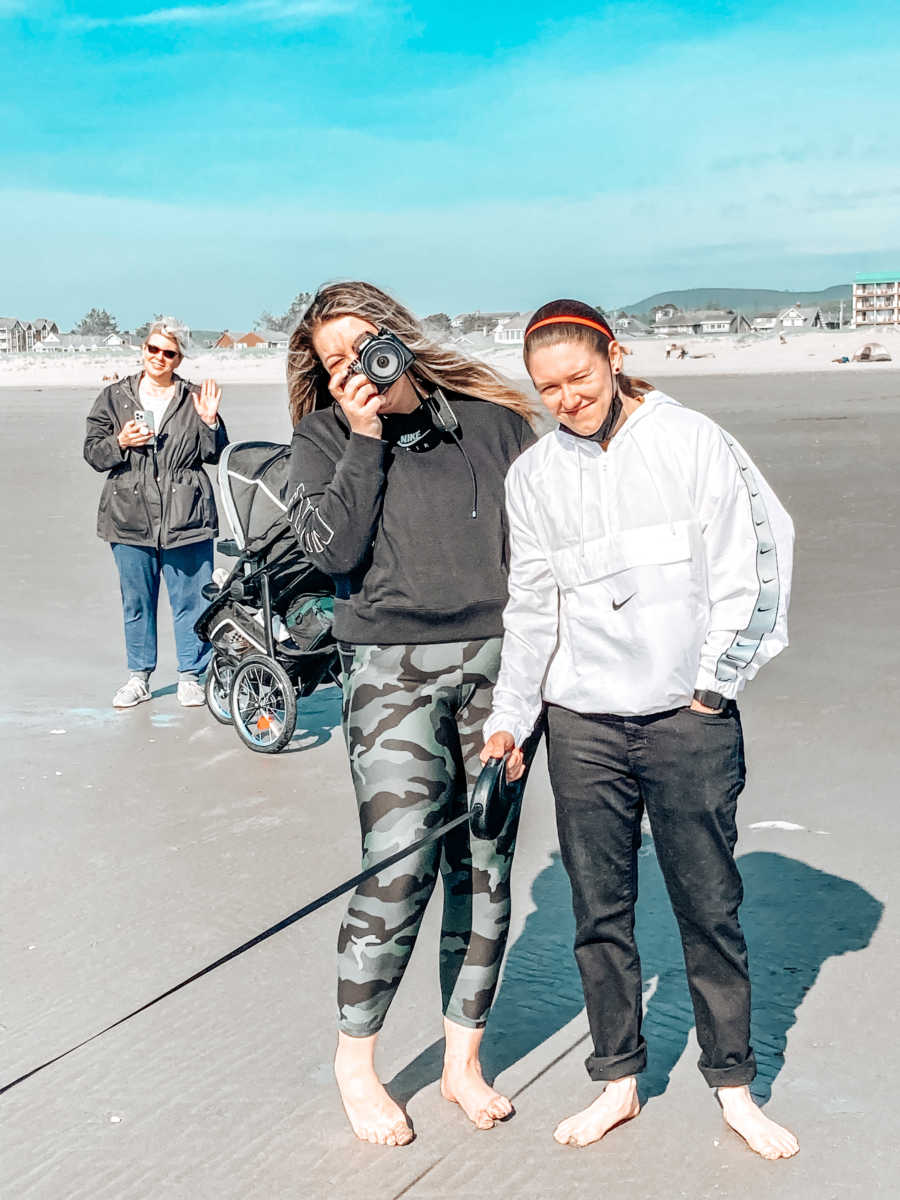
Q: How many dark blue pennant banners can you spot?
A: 0